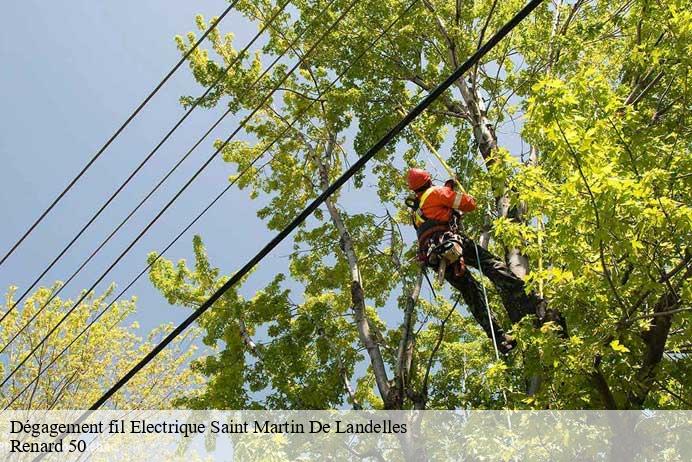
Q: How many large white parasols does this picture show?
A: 0